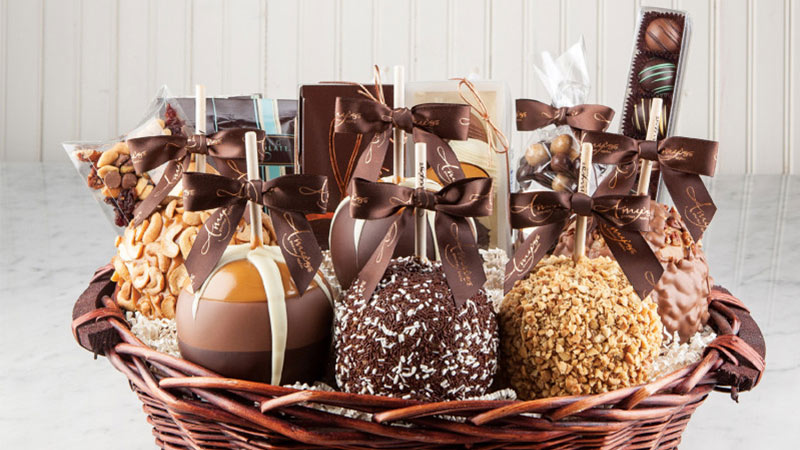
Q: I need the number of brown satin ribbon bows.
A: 7